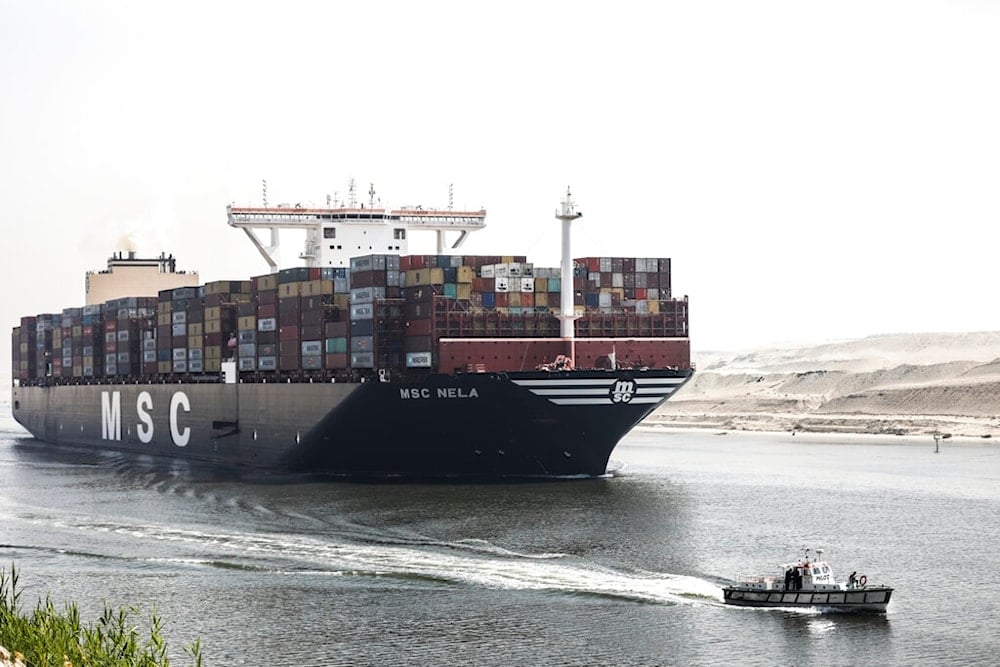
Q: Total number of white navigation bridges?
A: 1